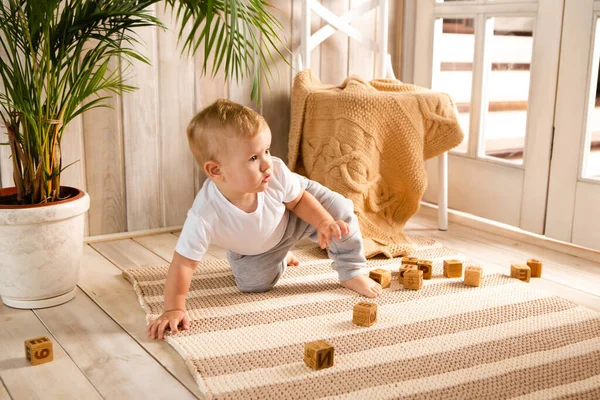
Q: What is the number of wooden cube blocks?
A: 12